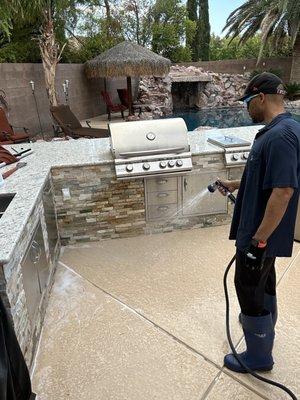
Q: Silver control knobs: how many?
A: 7